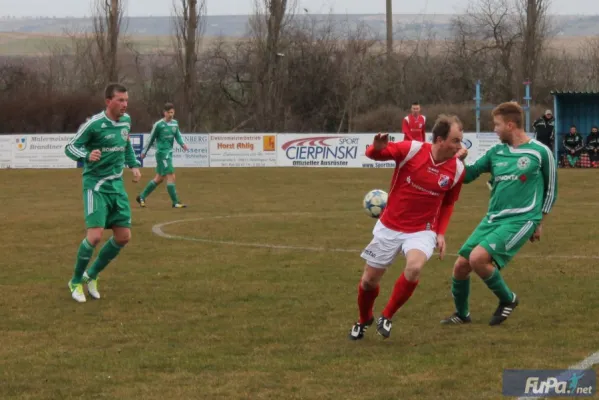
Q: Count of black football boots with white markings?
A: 4